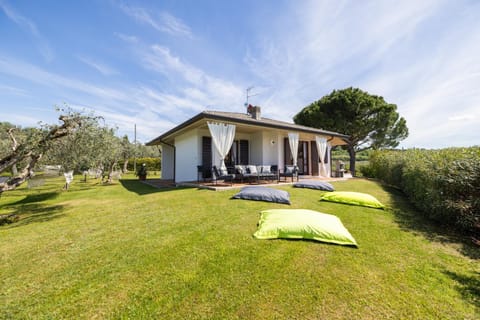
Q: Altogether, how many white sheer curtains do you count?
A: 3